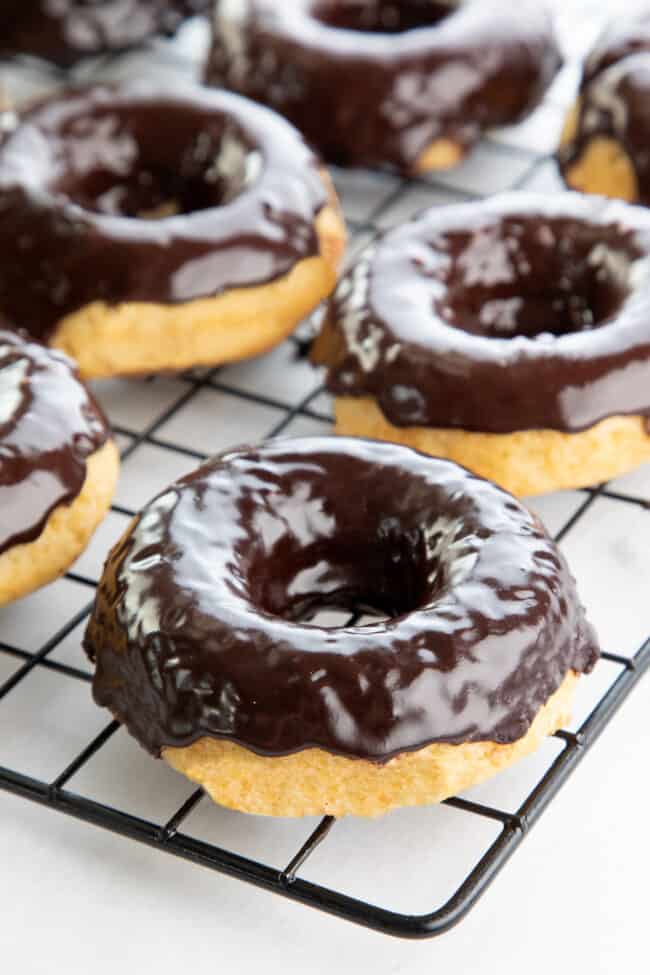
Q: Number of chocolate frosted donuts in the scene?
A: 7